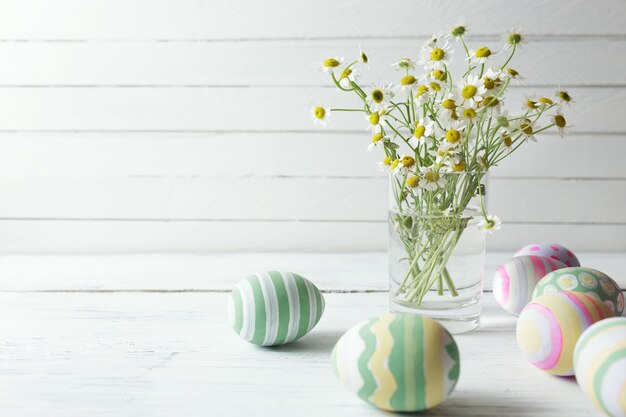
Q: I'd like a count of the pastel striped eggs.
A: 5